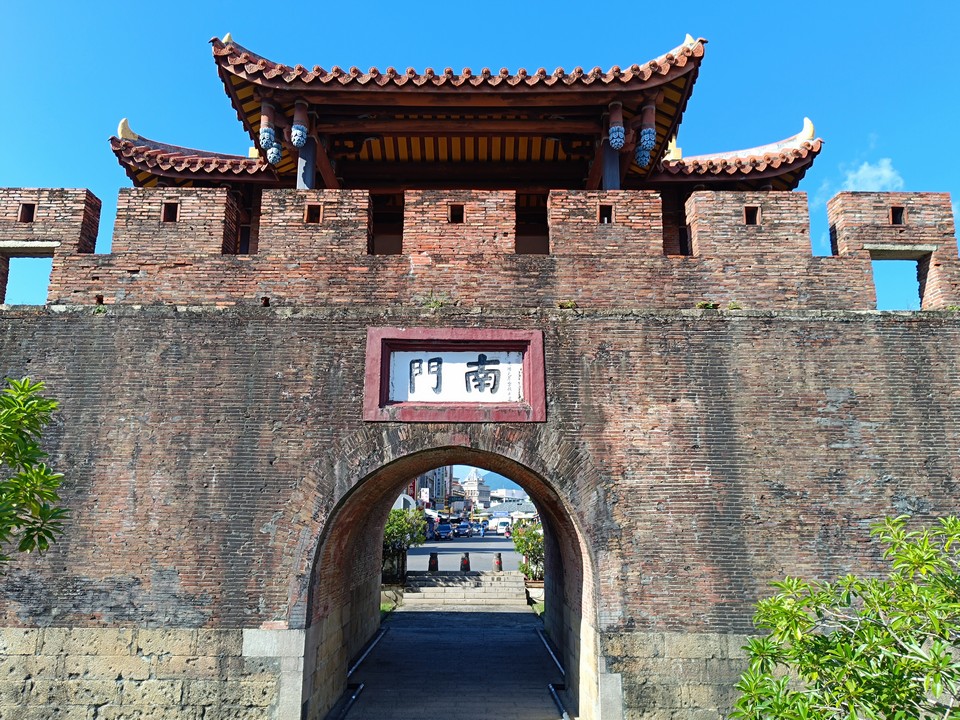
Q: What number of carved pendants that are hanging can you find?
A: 6